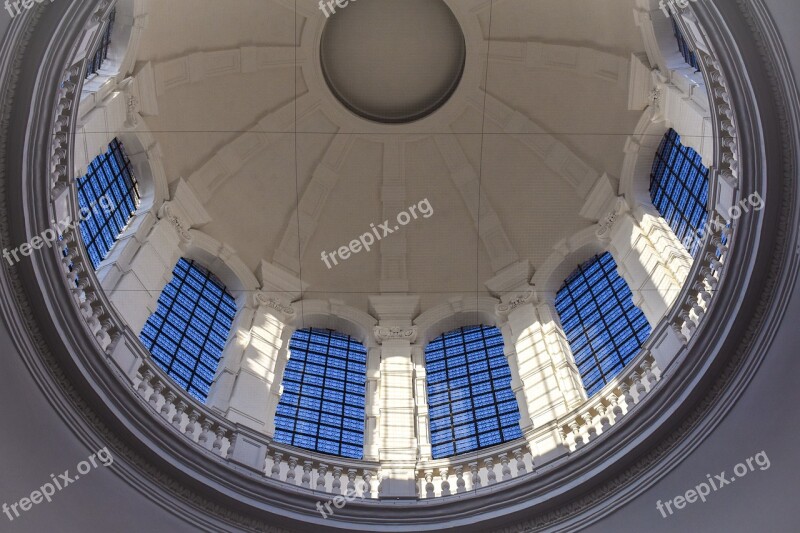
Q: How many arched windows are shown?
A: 8